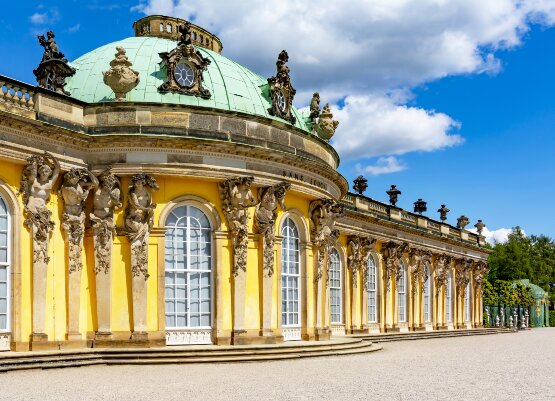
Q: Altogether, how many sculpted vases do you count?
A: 8